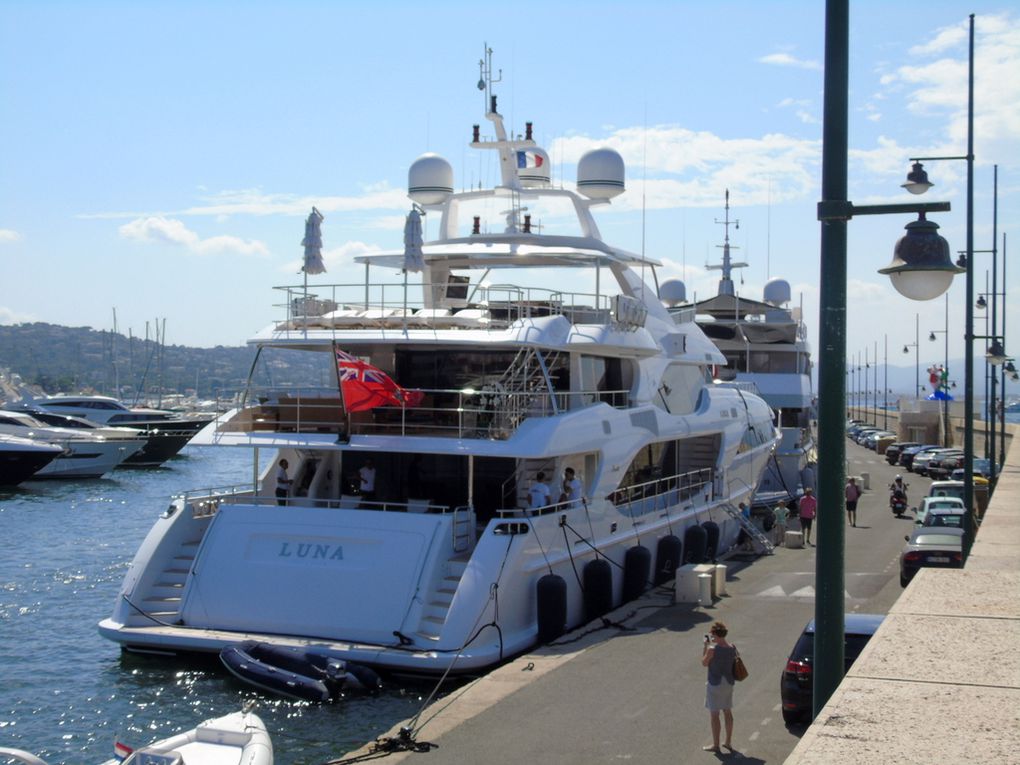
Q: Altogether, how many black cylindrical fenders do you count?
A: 6